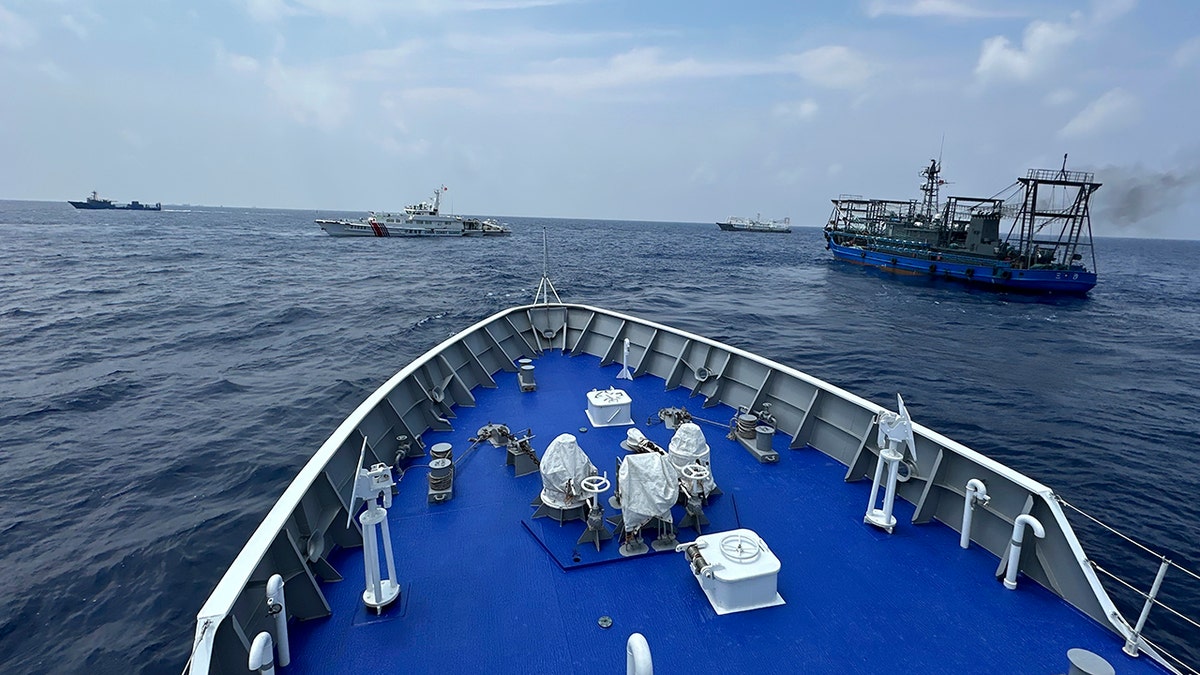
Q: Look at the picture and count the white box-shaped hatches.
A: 2